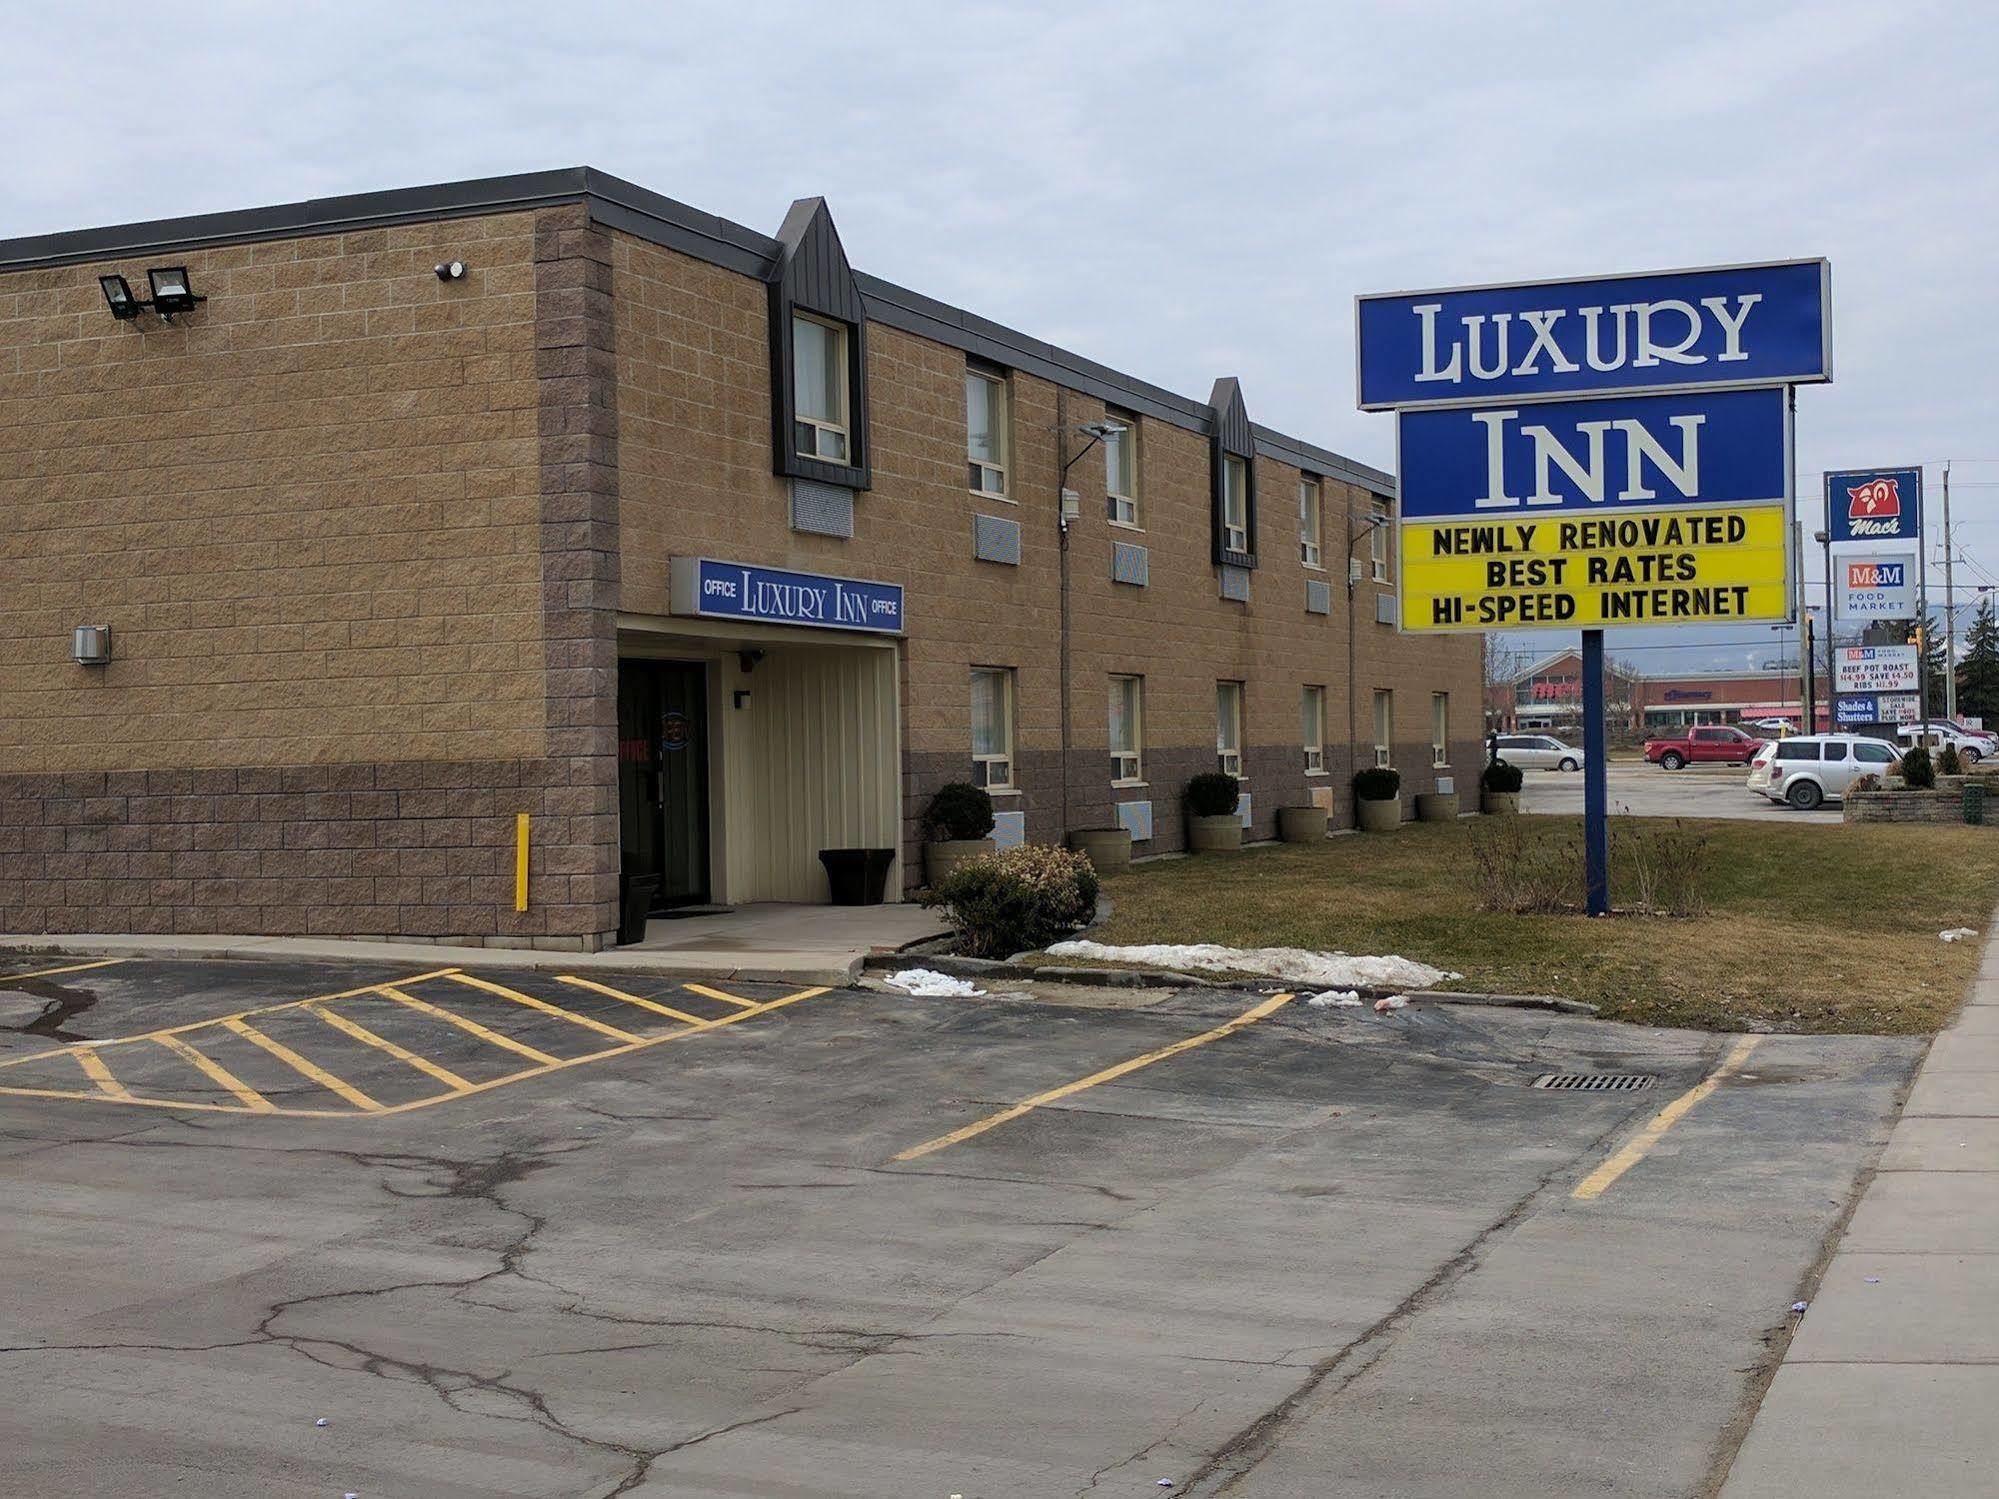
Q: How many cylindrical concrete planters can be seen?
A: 7